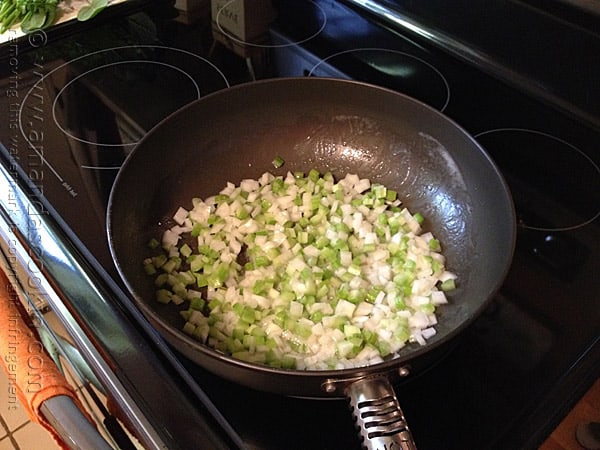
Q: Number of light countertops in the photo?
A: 1